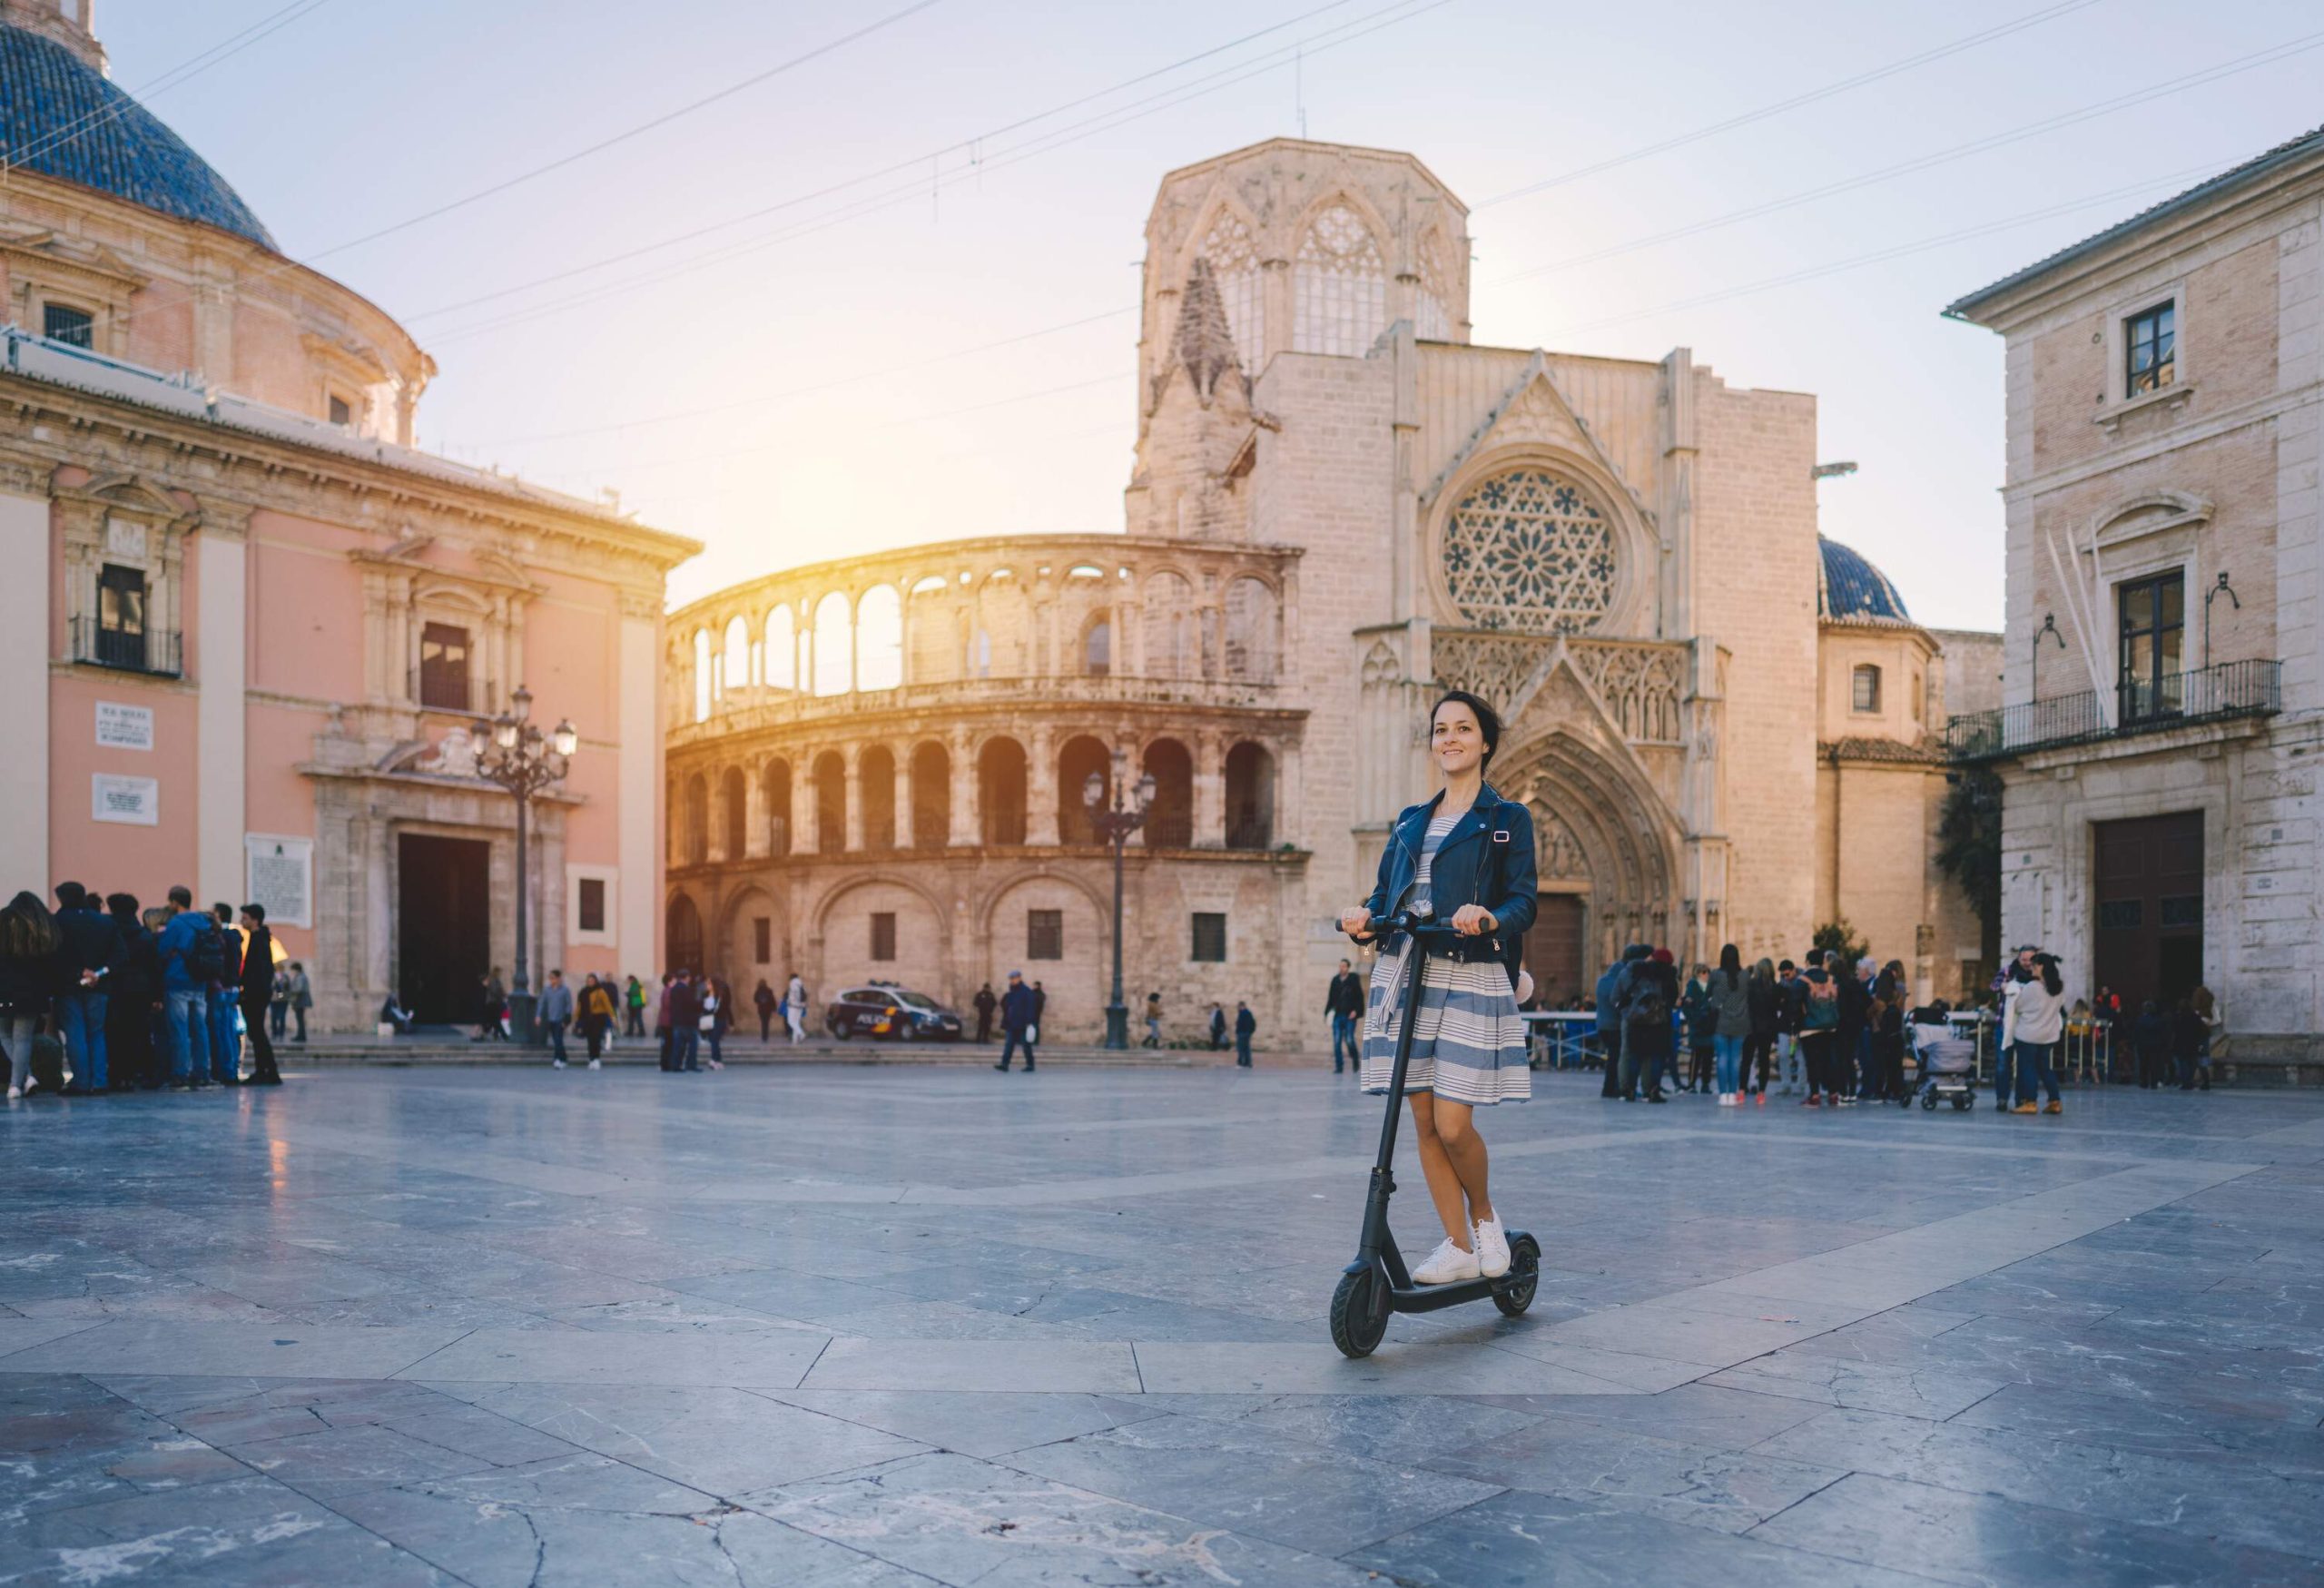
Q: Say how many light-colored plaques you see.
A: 3